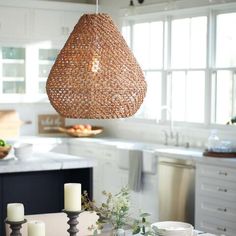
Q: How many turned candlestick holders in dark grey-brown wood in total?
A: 2